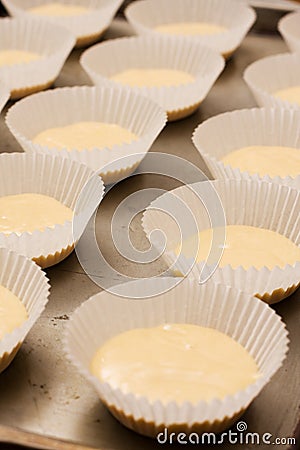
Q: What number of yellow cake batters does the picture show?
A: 11